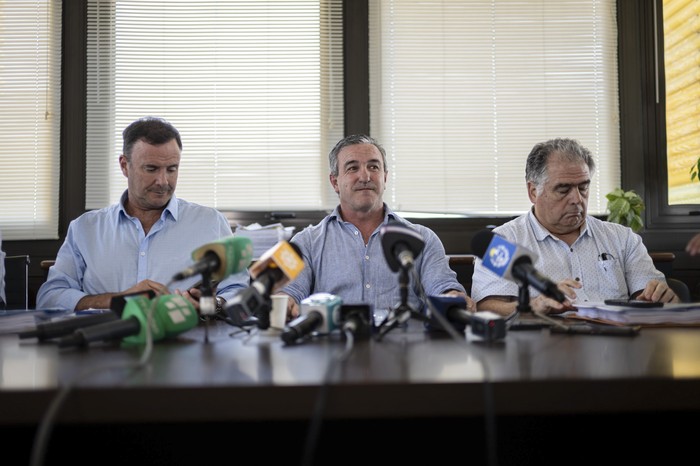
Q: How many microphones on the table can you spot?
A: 9